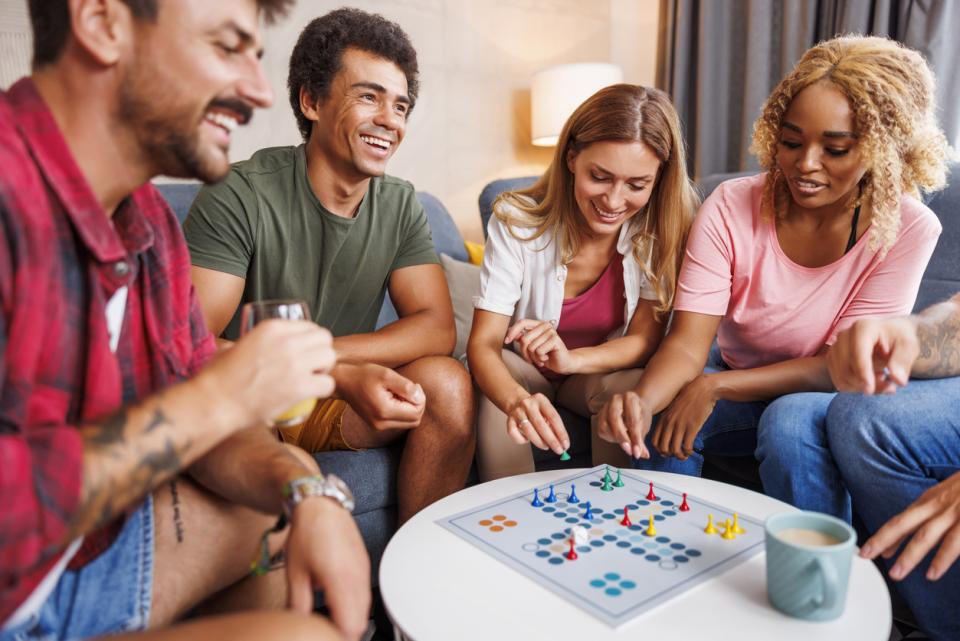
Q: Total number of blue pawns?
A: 4